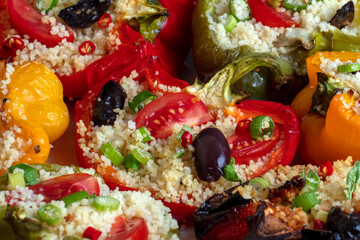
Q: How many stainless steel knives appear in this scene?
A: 0